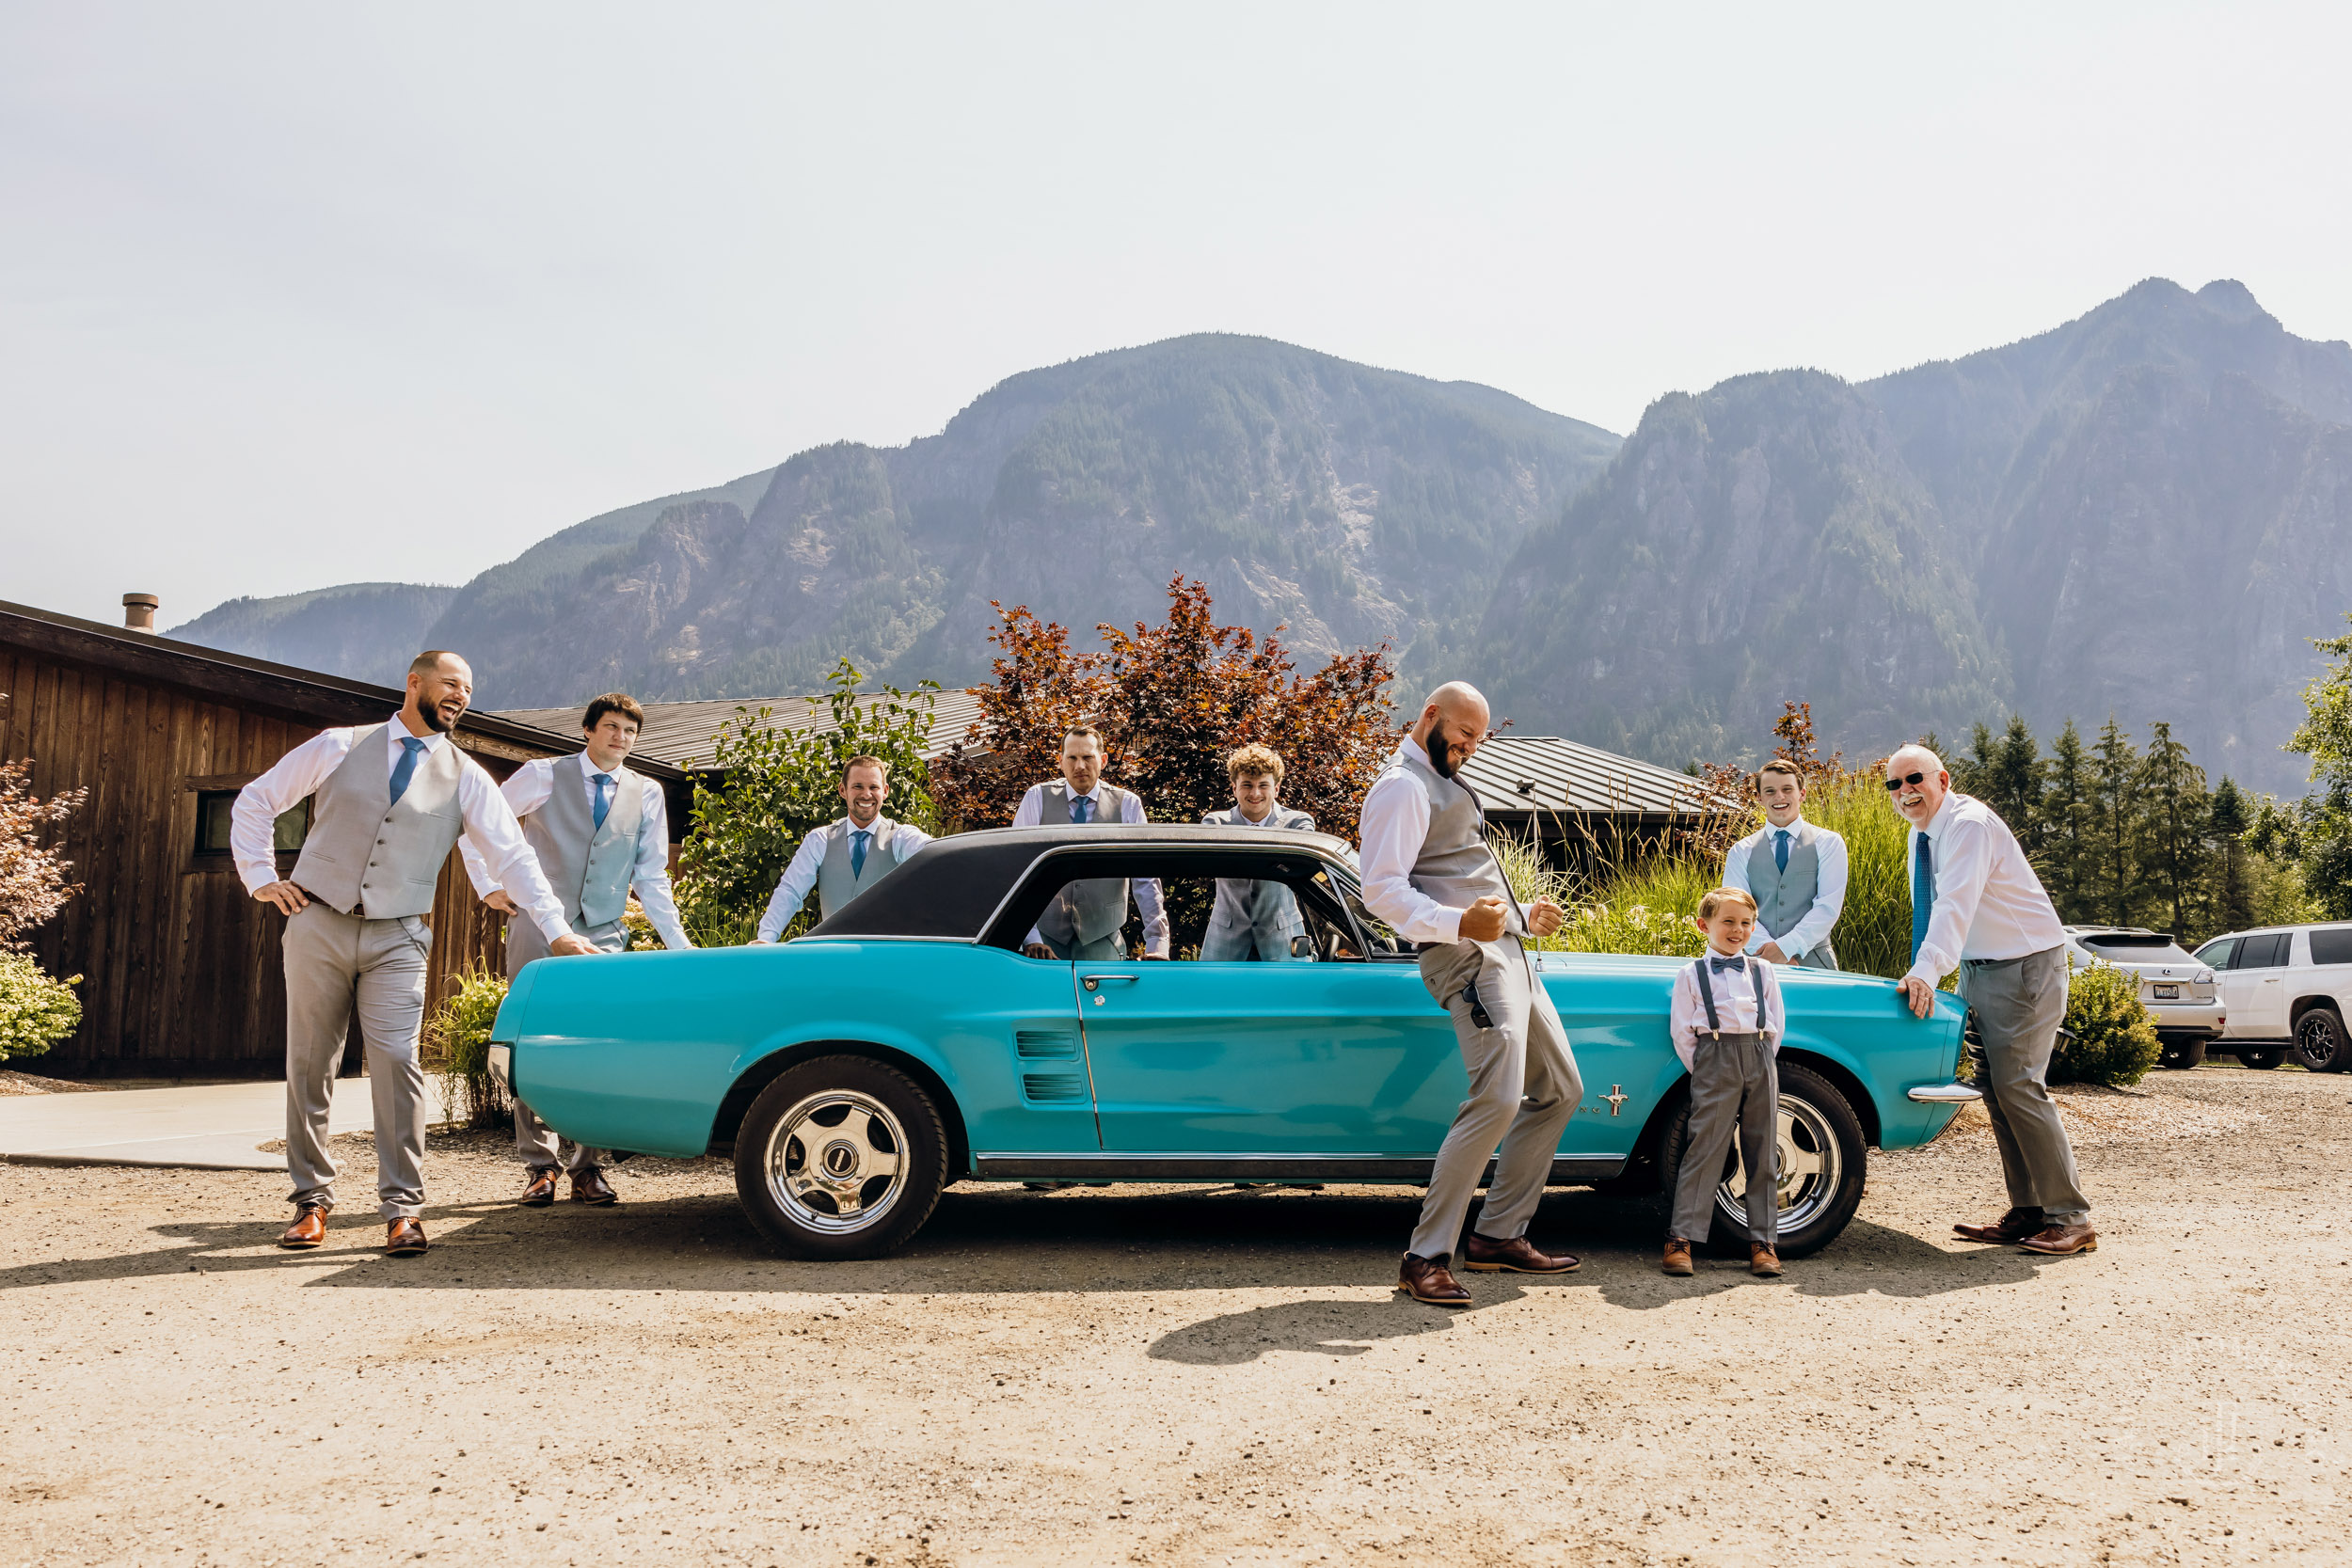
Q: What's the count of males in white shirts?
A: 9